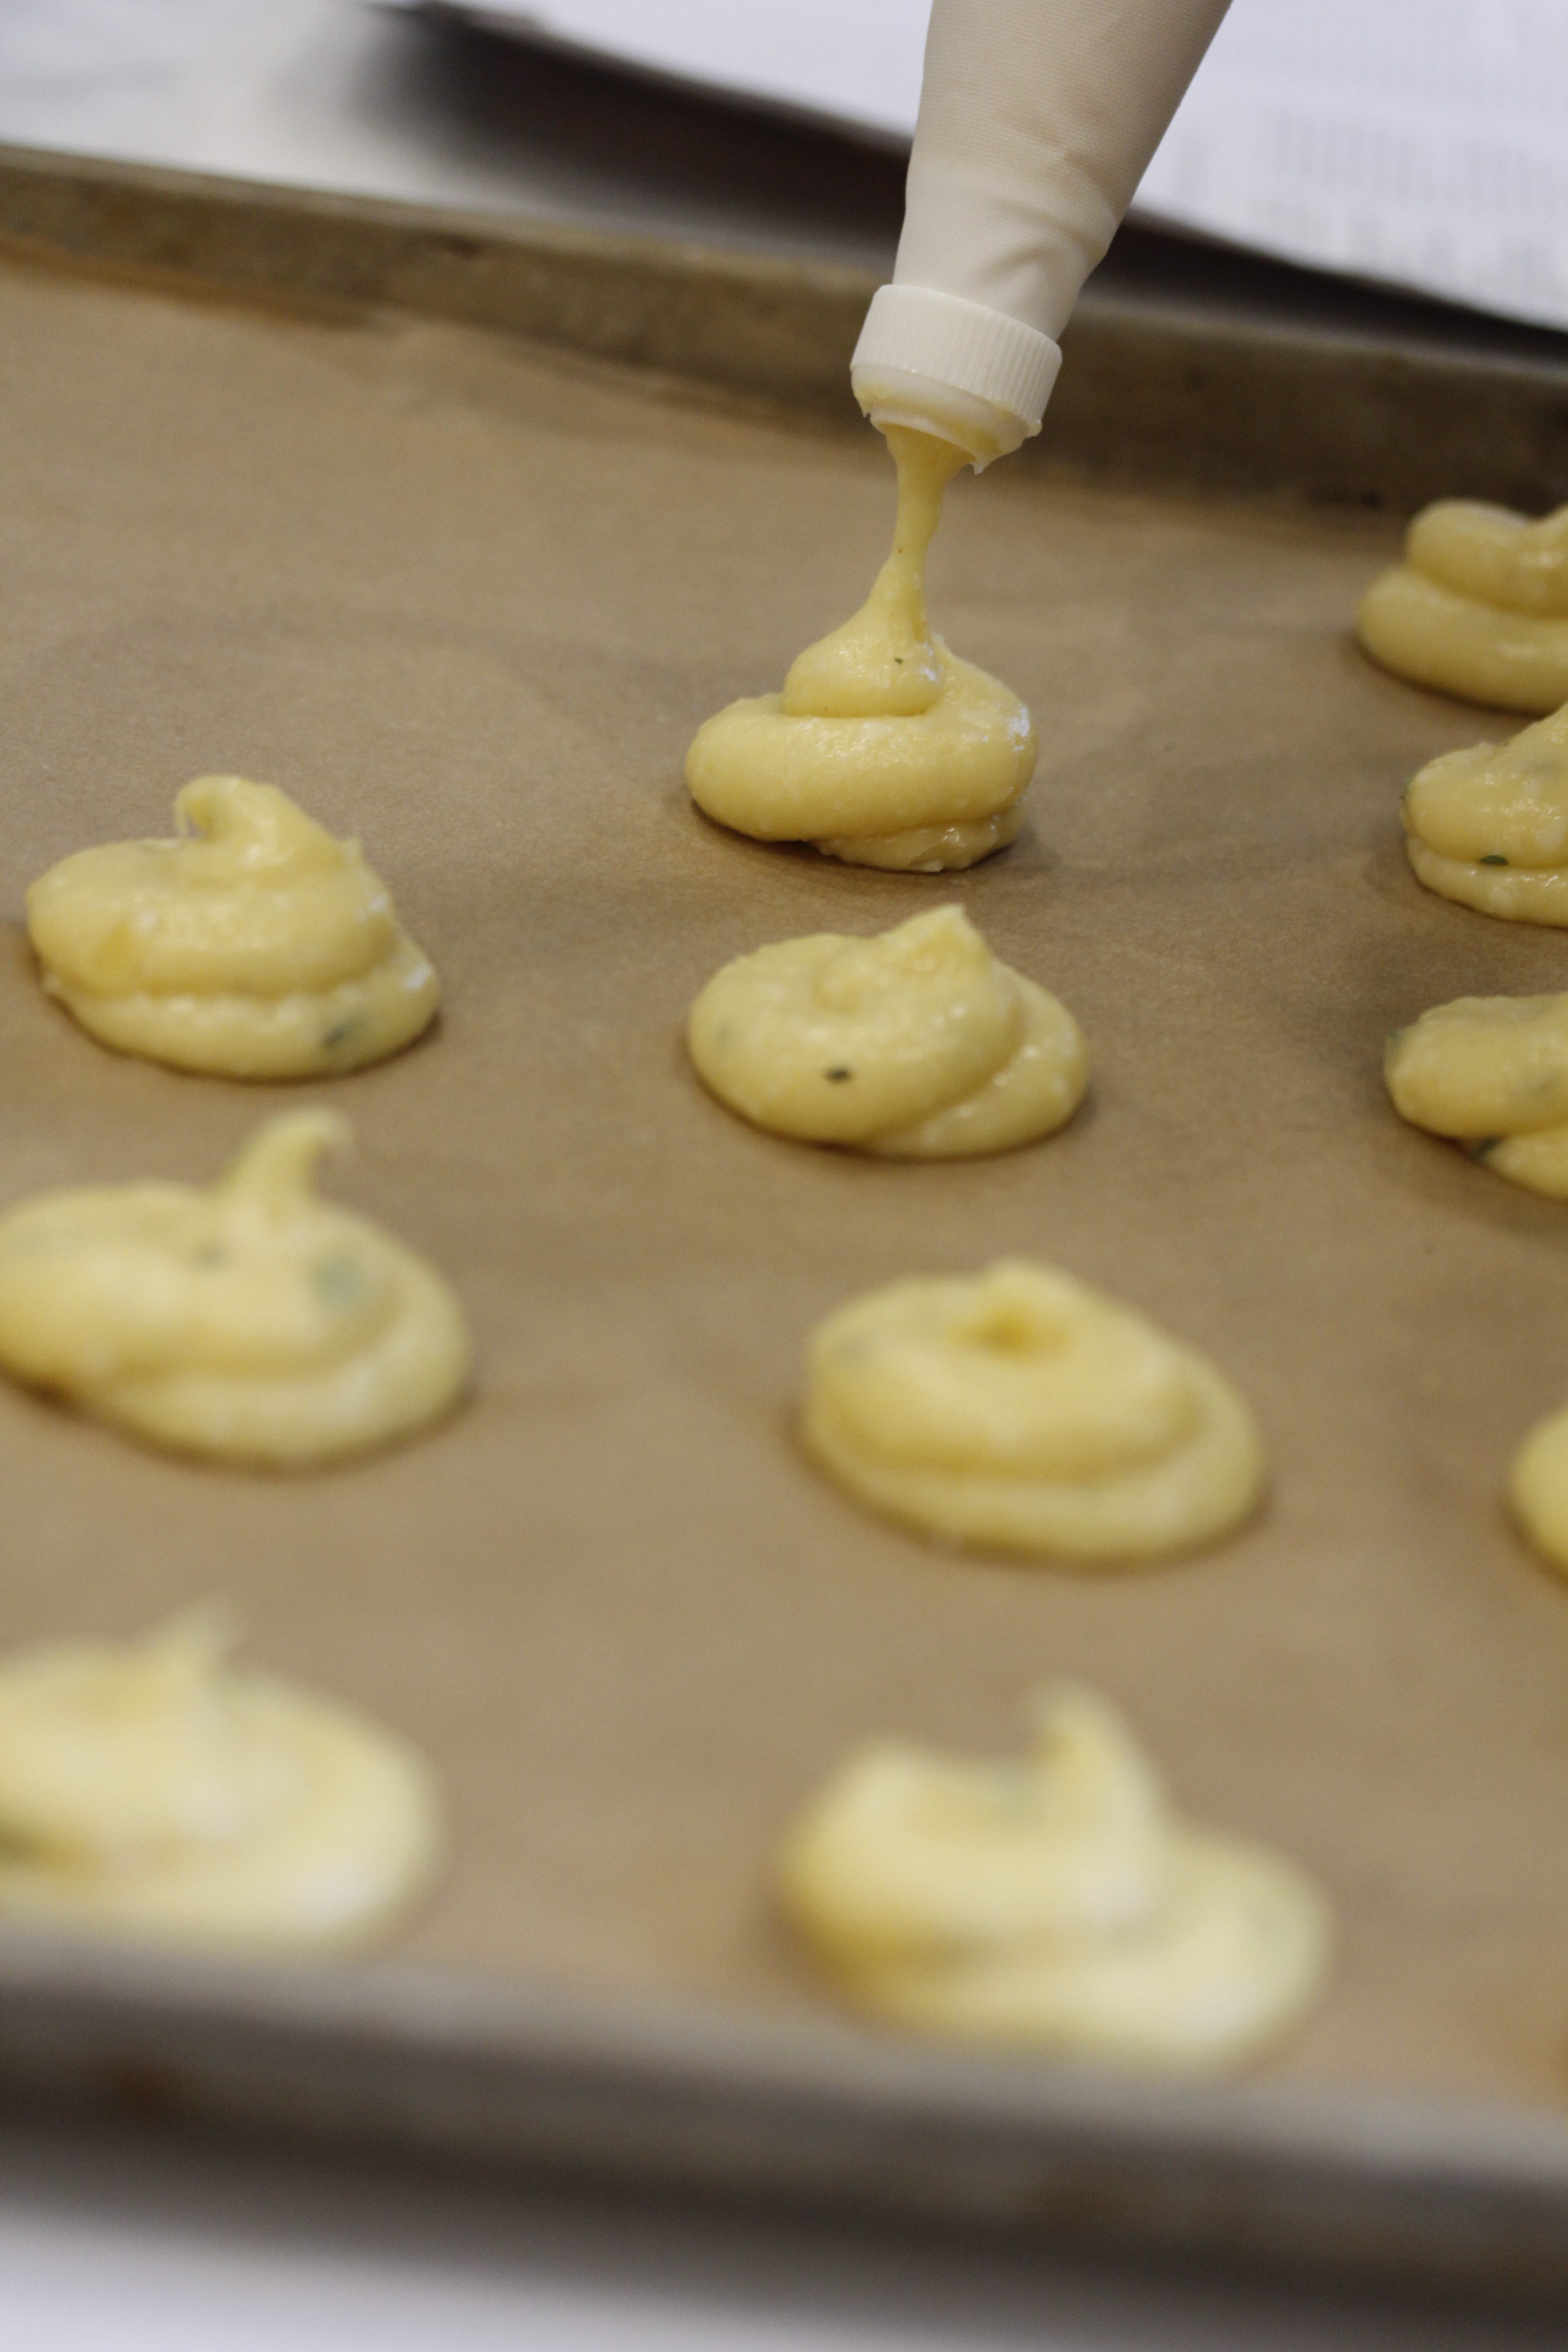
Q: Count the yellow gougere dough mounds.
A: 11